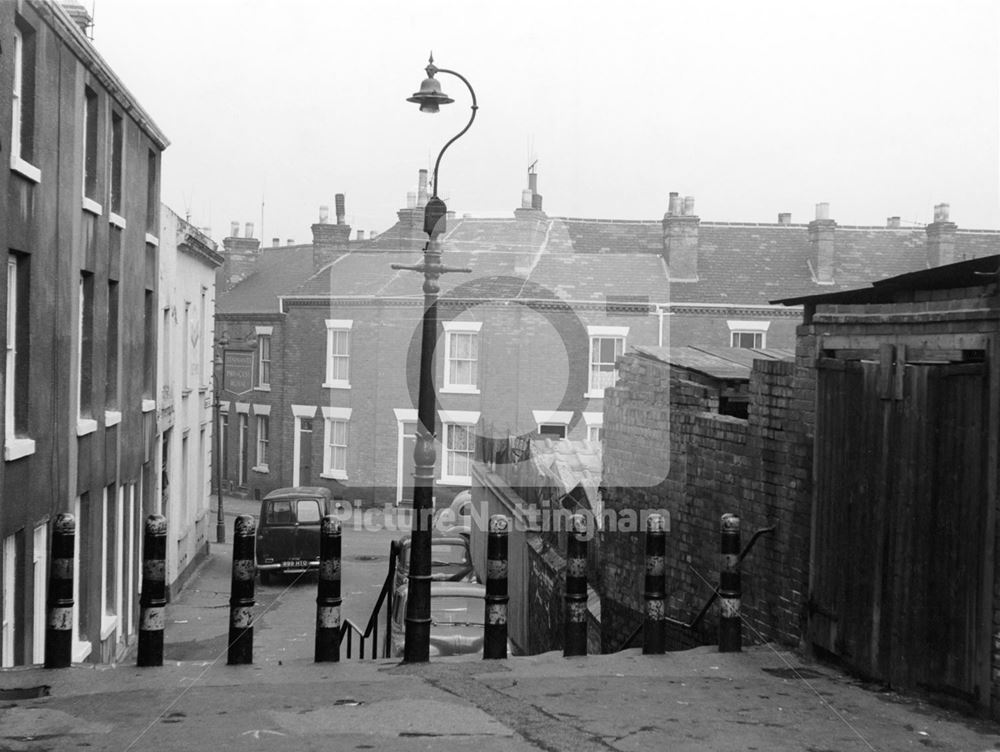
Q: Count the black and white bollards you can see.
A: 8